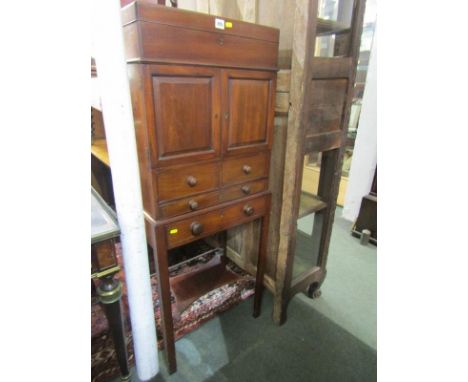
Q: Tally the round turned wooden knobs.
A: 6